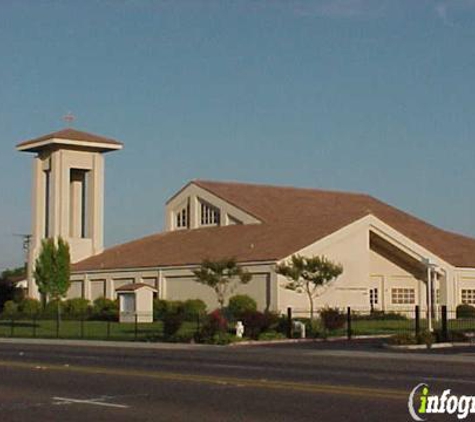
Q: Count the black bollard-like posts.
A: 4